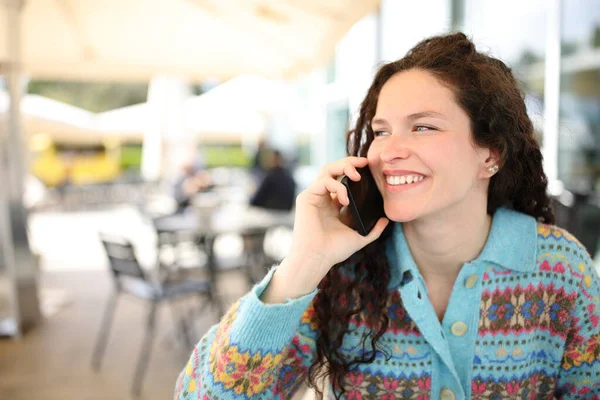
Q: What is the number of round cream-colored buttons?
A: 3